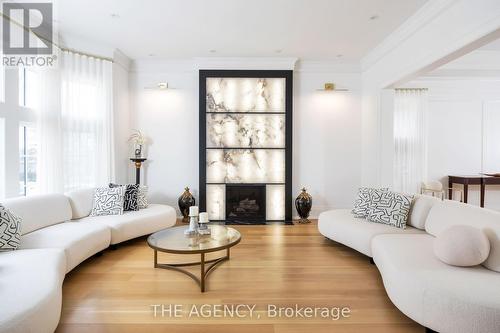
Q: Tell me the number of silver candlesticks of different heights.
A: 2